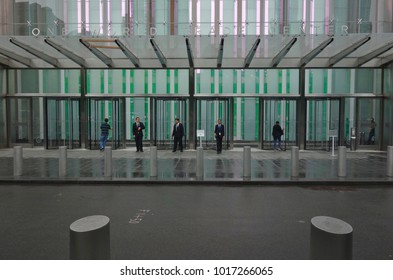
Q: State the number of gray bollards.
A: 11